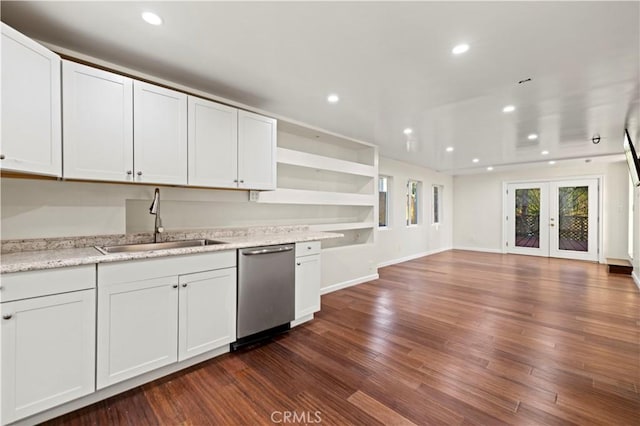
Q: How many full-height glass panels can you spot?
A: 2